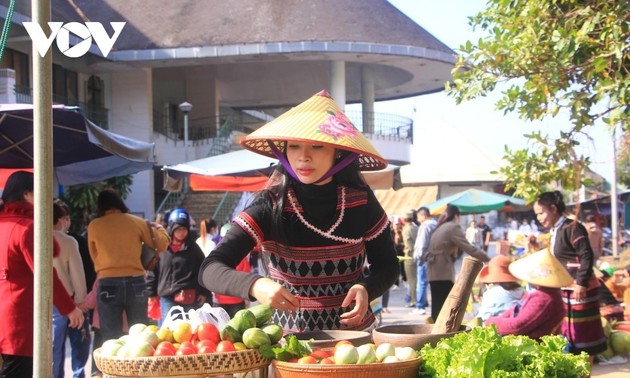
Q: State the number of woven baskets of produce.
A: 2